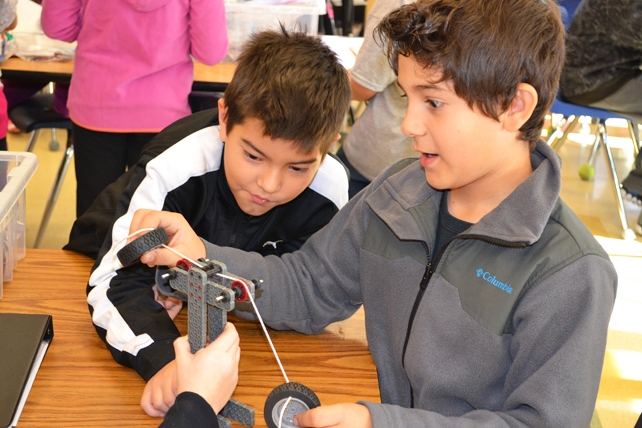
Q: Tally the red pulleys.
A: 2